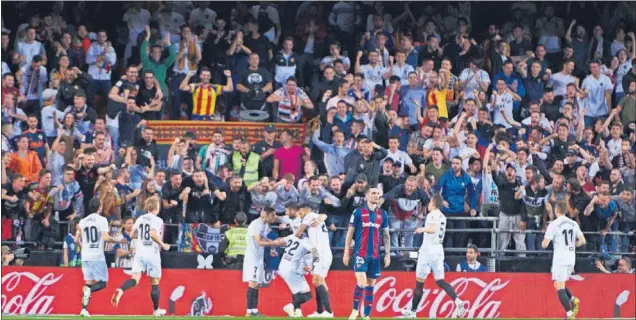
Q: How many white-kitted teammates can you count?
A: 8